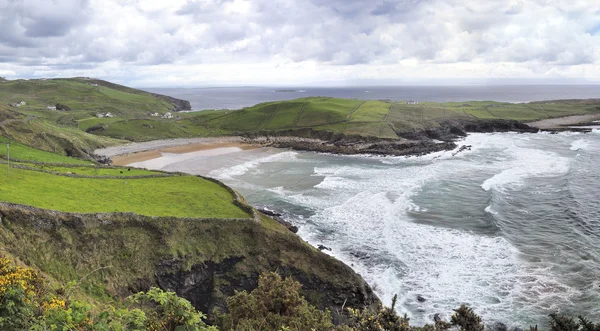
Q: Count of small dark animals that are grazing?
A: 2